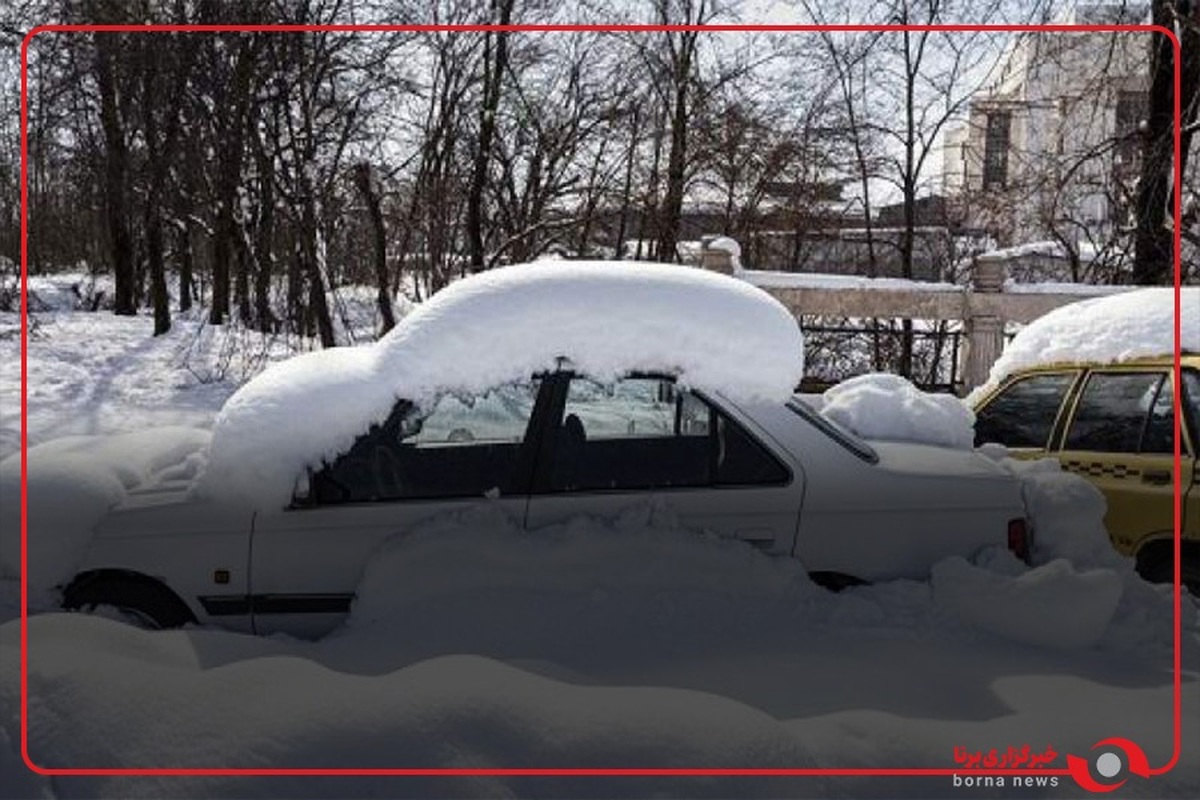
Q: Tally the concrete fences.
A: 1